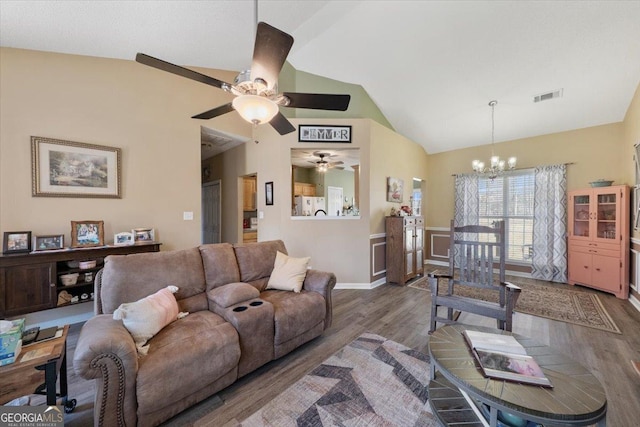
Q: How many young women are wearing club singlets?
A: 0